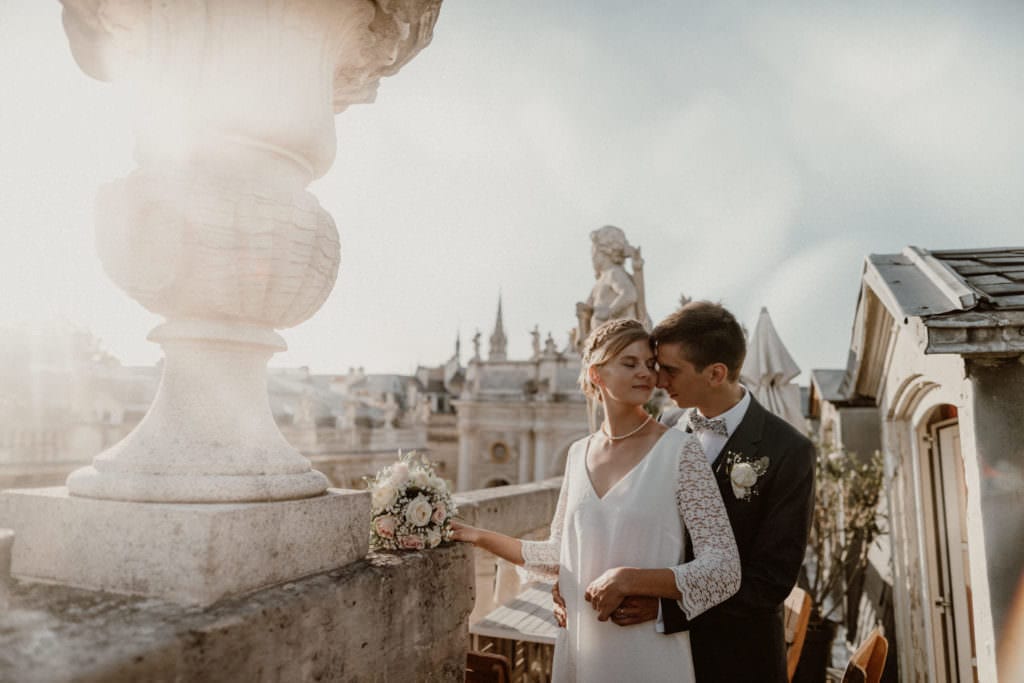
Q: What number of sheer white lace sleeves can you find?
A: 2